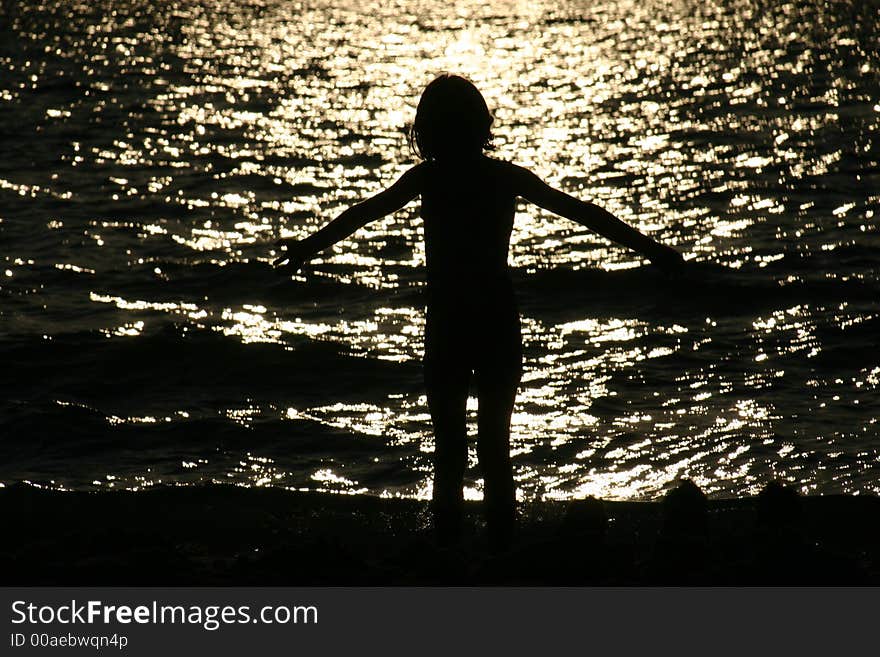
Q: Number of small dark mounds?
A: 3